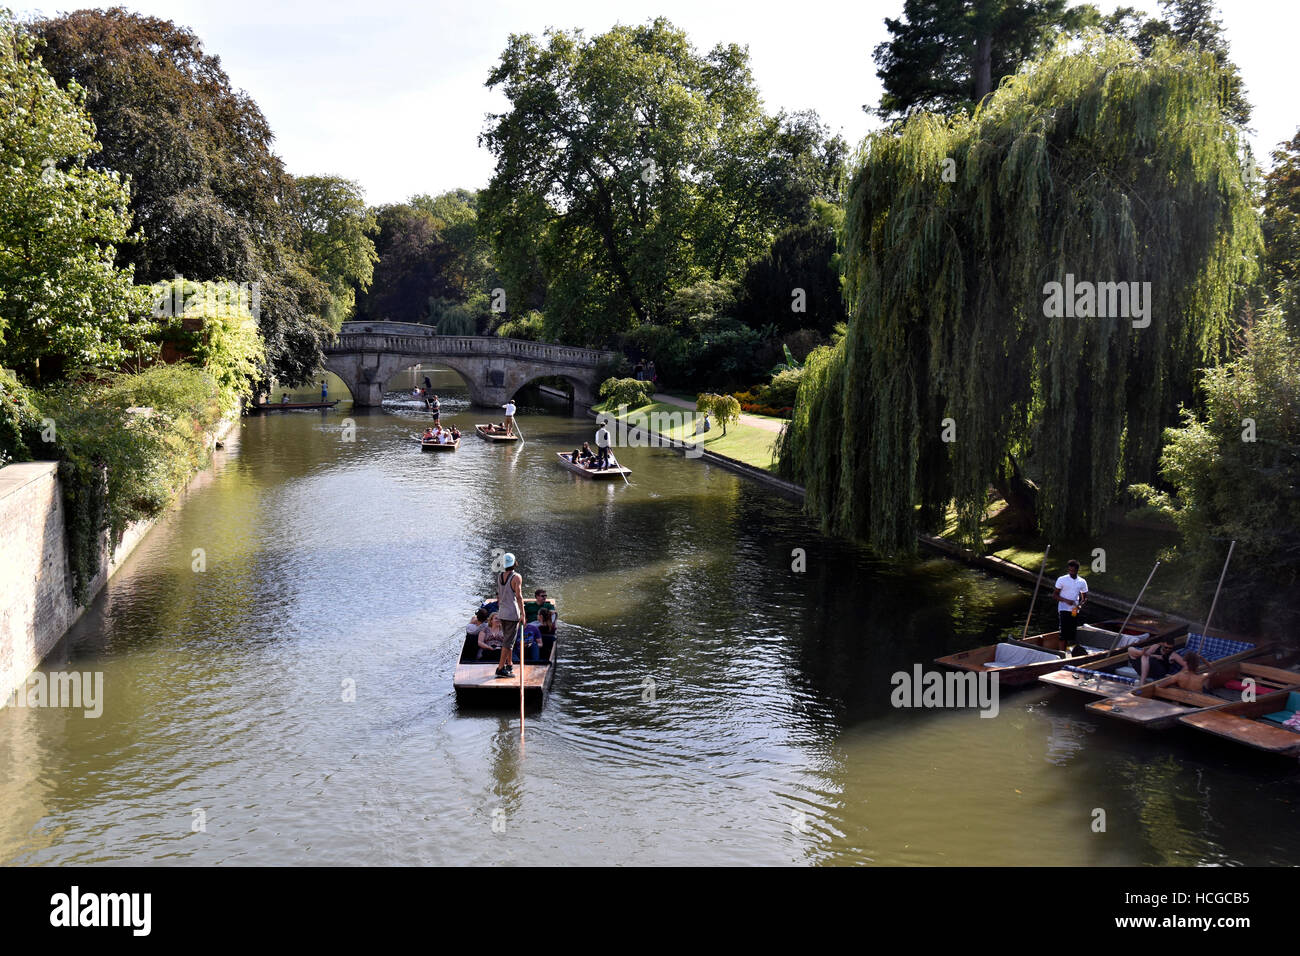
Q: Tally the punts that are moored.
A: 4